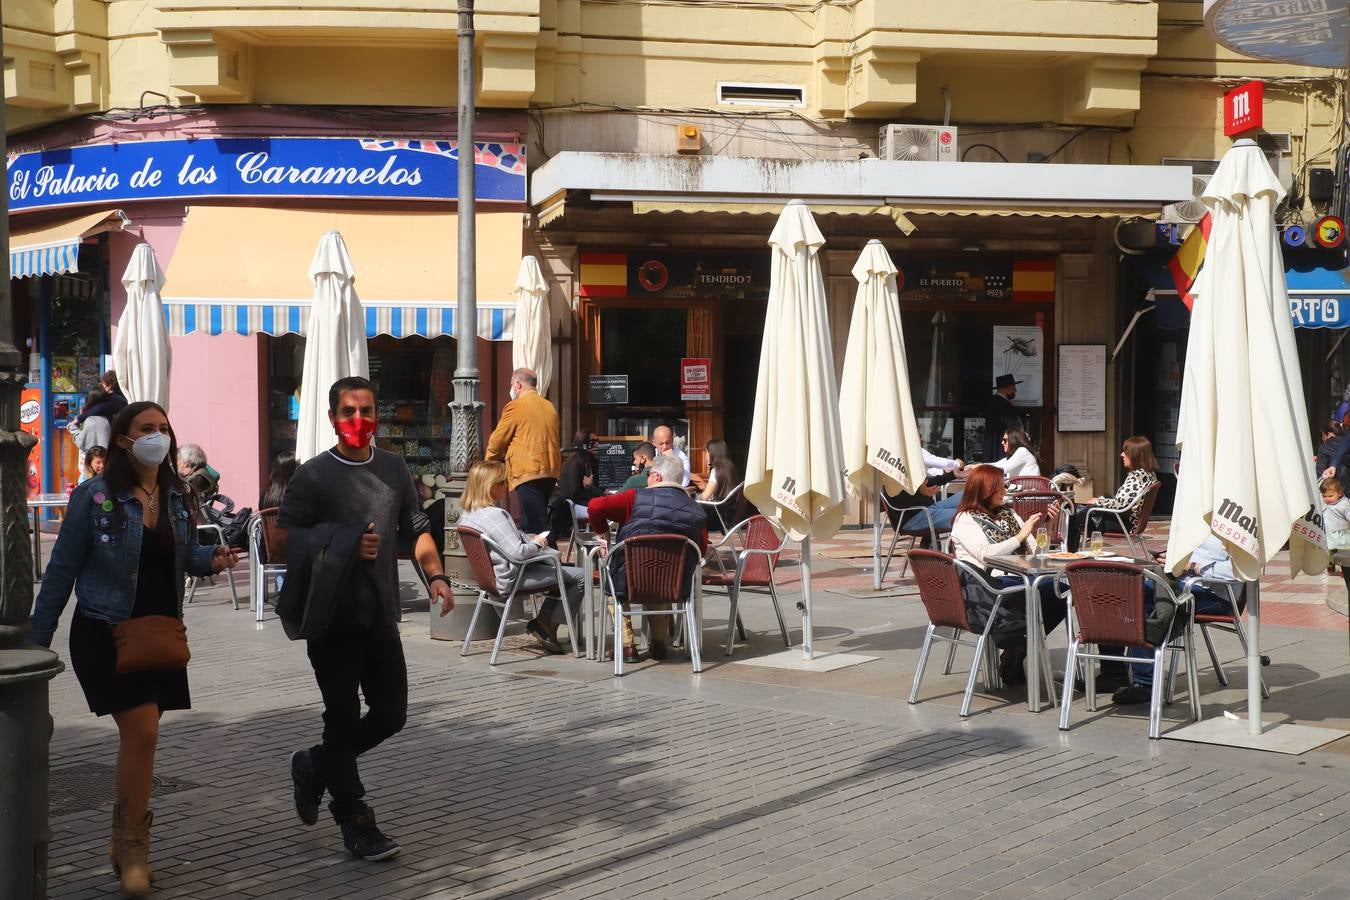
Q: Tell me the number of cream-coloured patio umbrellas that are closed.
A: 6